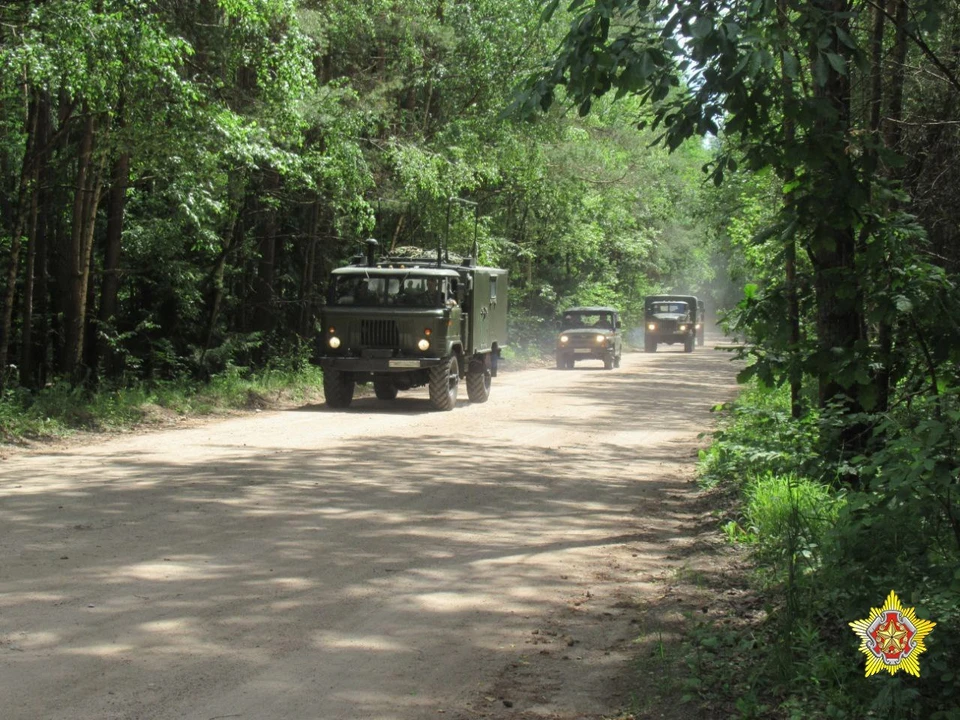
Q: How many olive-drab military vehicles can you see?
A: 4